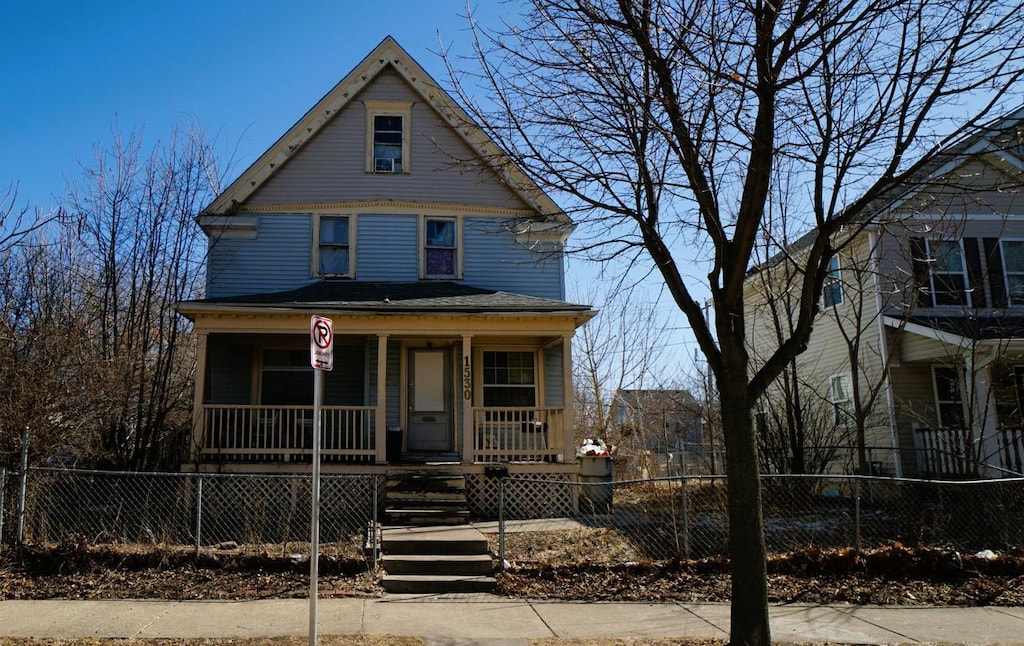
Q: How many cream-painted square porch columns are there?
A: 4